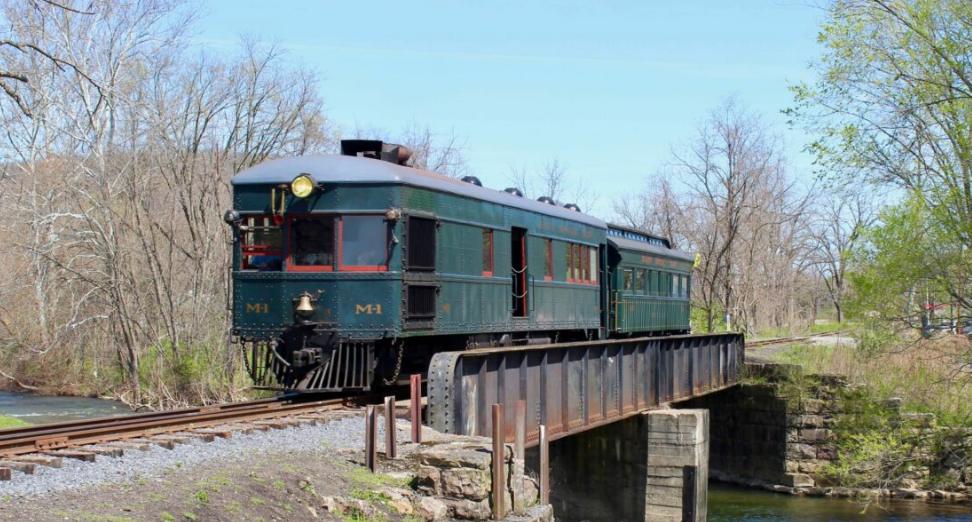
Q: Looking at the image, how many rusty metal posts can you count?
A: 6